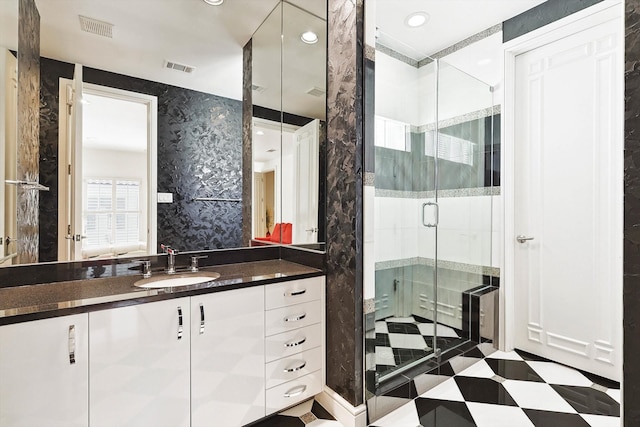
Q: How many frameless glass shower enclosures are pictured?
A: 1